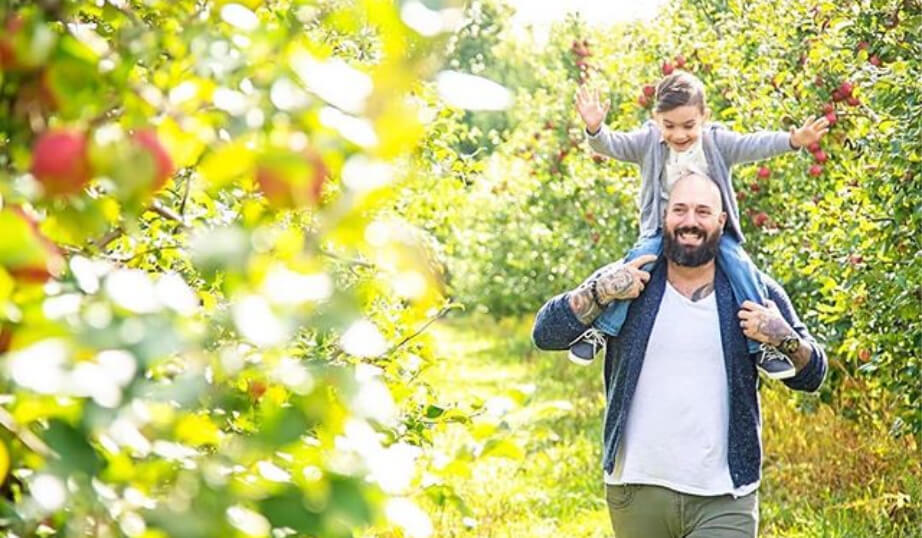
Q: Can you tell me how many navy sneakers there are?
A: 2